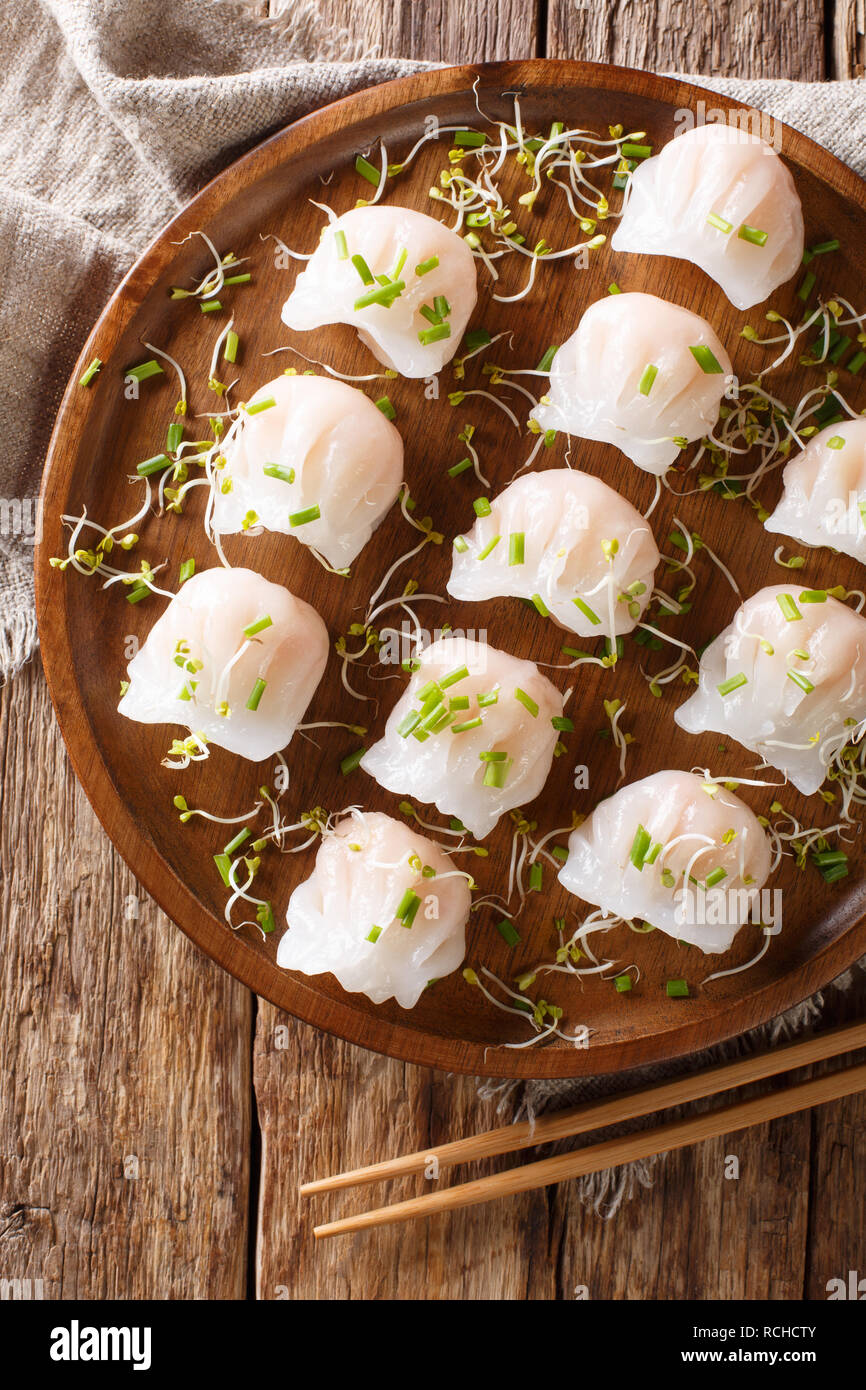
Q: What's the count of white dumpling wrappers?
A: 11